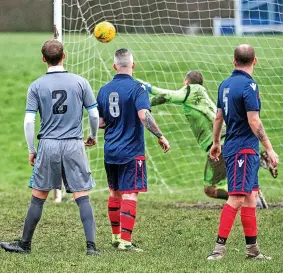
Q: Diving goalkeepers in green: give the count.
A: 1